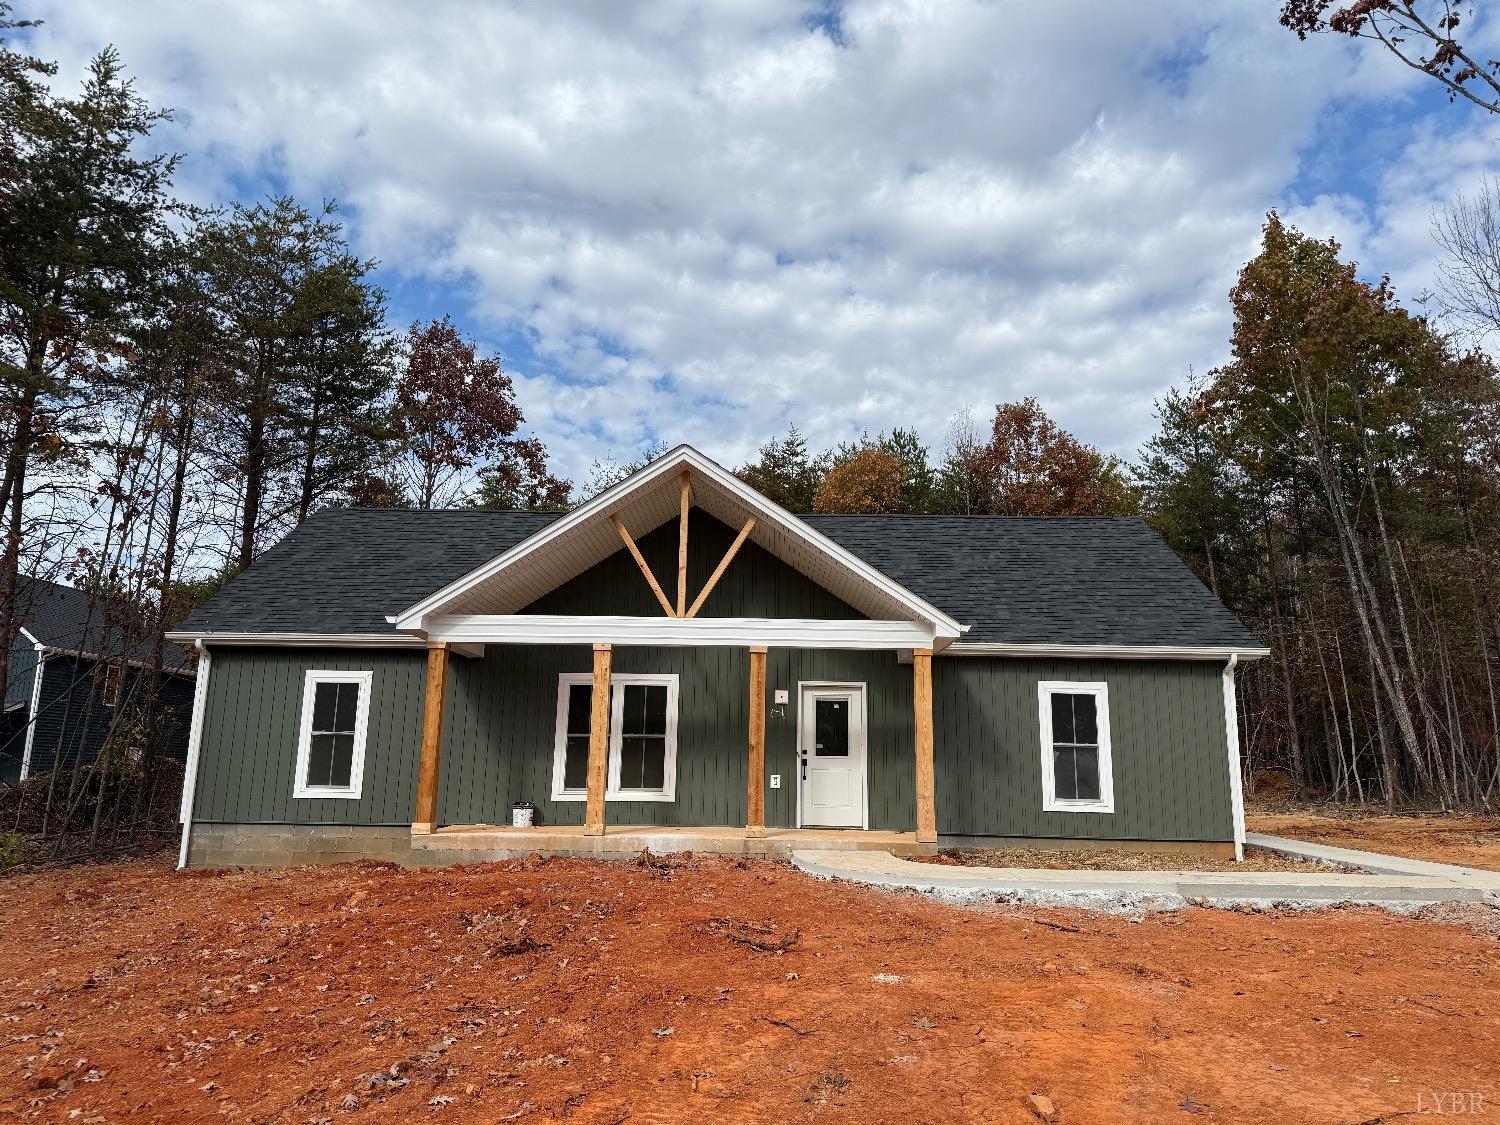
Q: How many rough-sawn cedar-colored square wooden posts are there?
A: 4